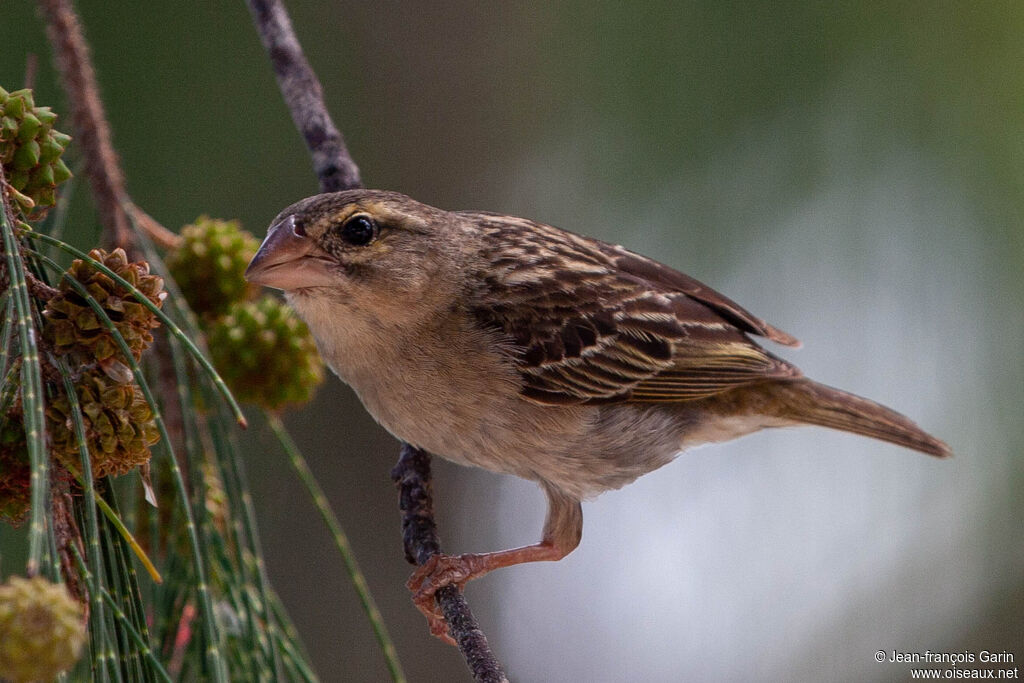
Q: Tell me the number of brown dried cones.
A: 2